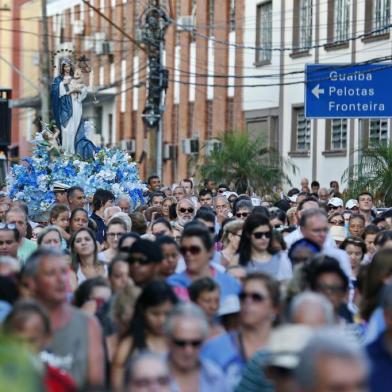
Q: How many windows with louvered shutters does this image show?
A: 3